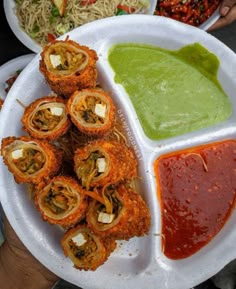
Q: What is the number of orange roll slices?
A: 8